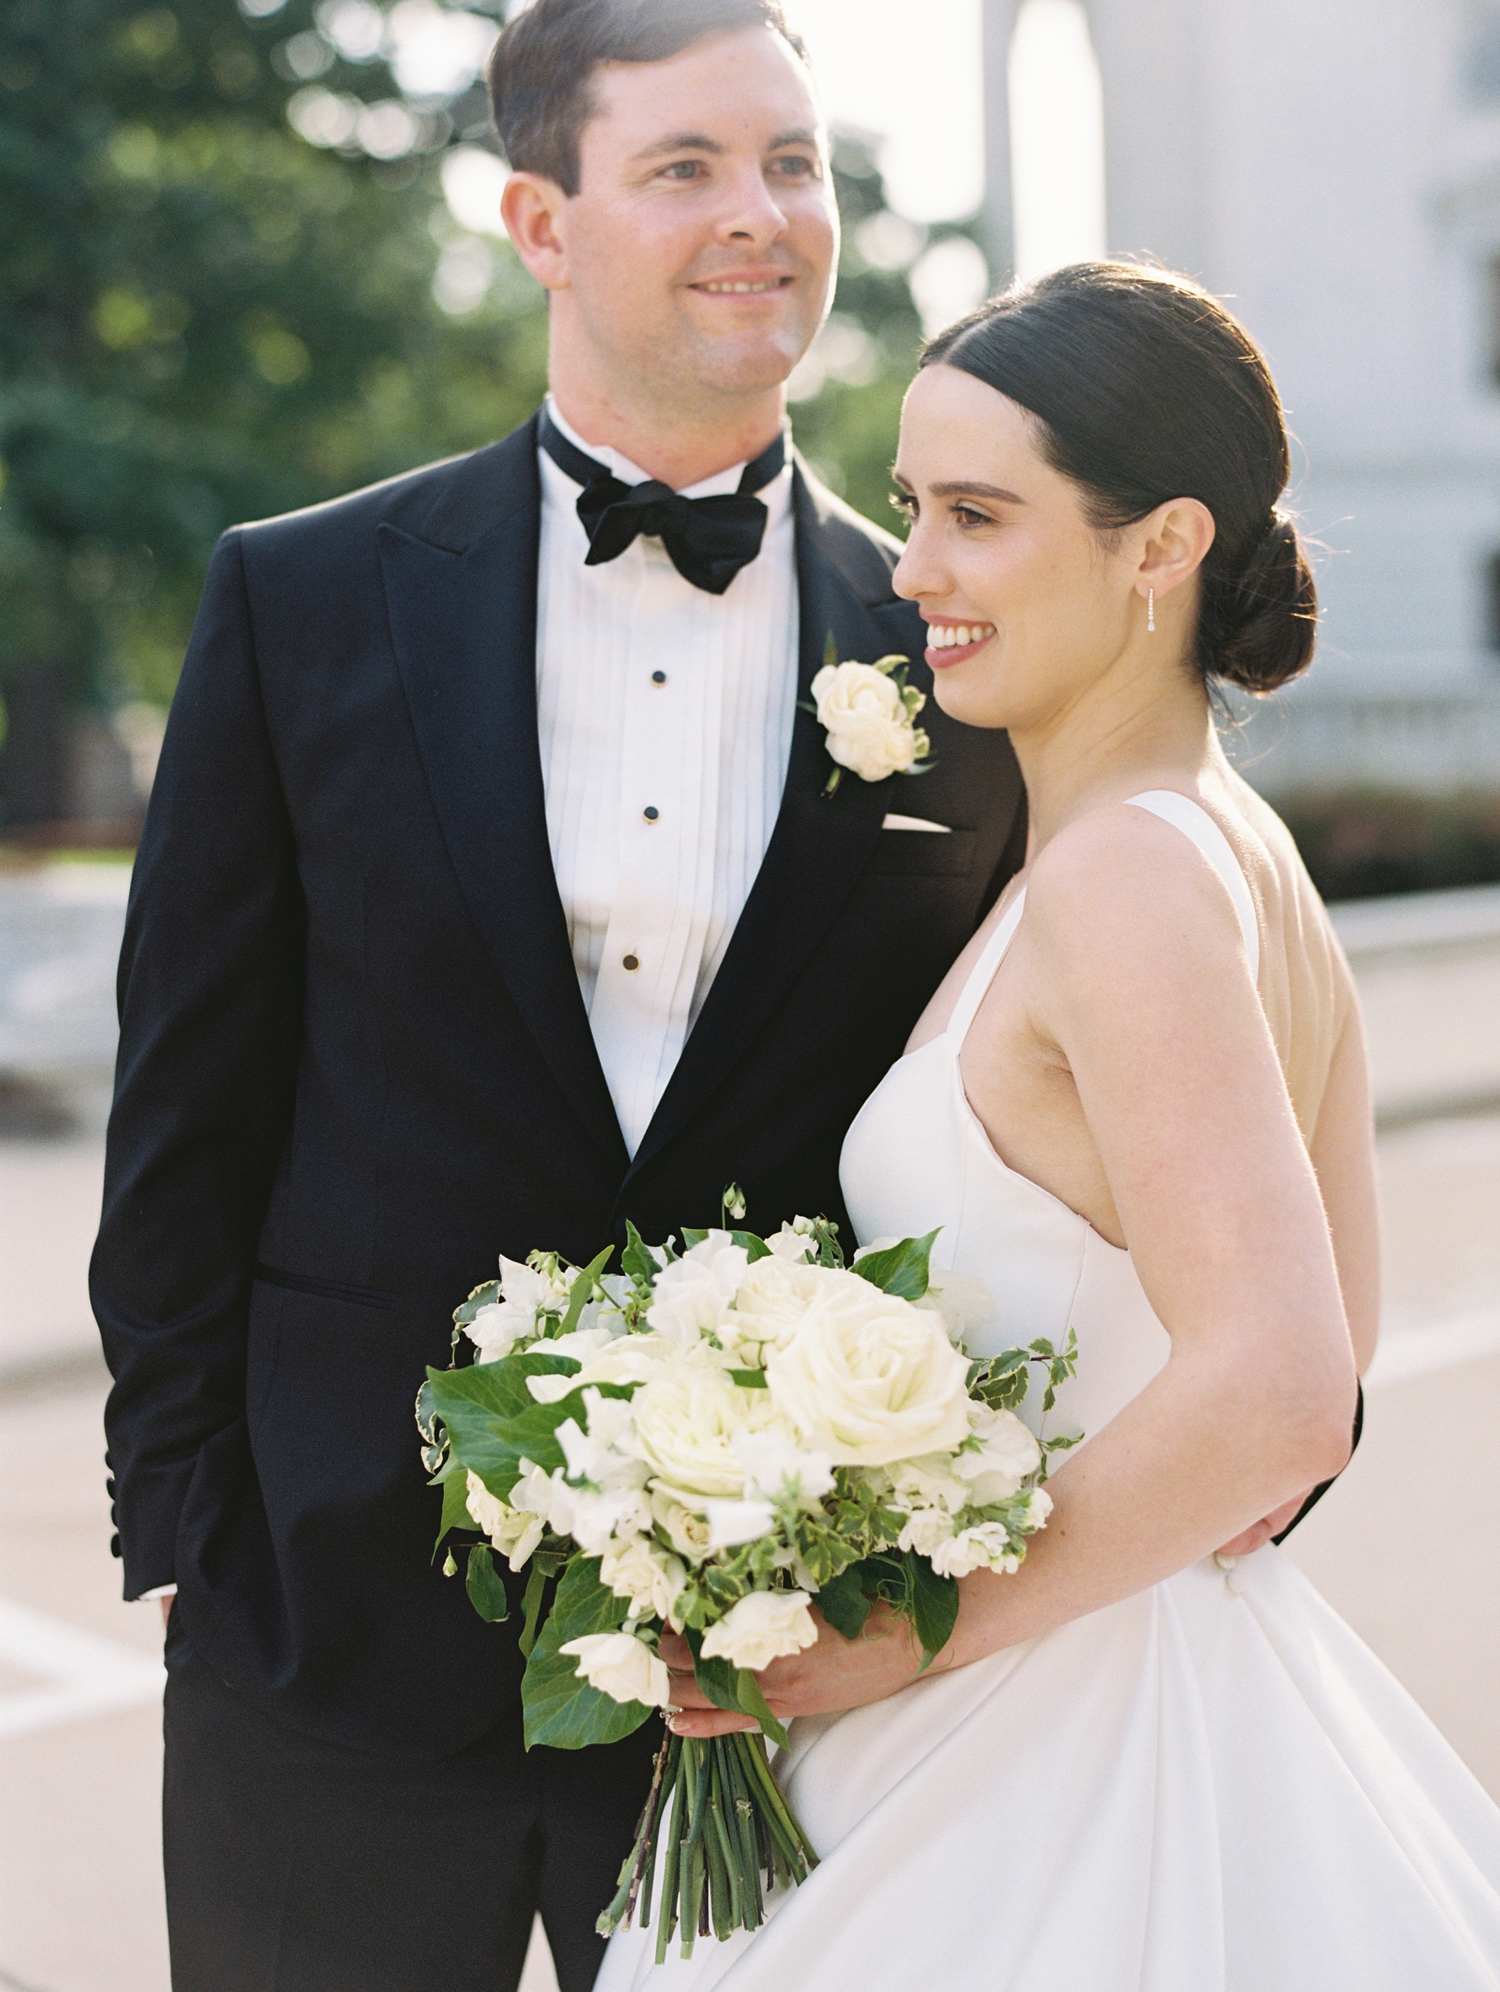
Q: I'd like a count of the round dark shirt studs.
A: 3